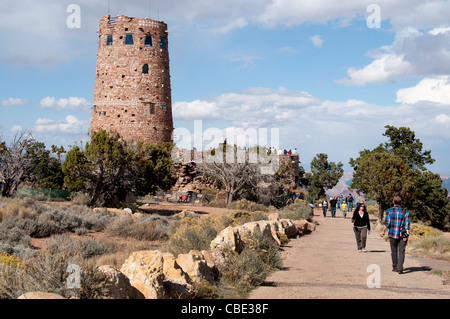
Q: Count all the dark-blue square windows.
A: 4